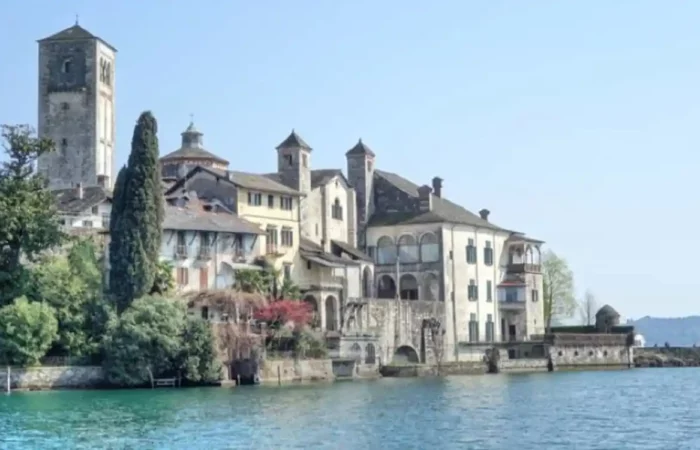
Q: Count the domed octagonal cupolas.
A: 1